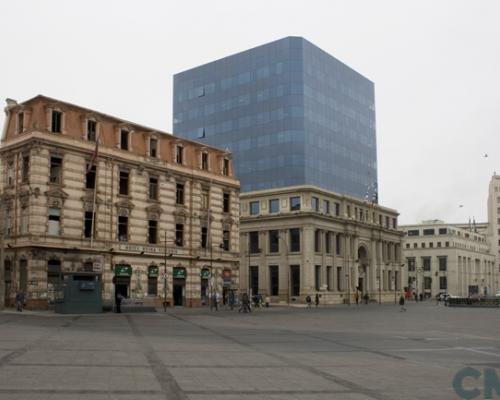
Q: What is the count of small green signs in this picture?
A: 4